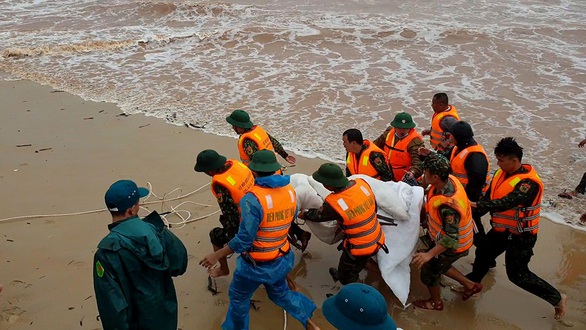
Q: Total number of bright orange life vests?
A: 10